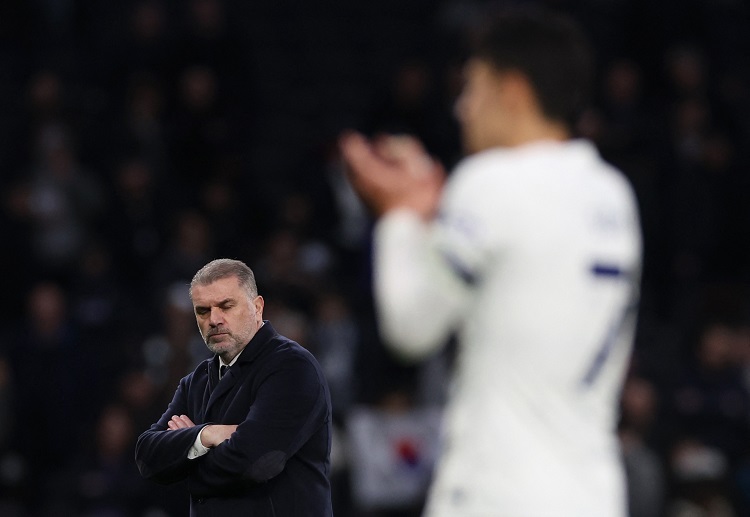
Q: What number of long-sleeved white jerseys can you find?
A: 1